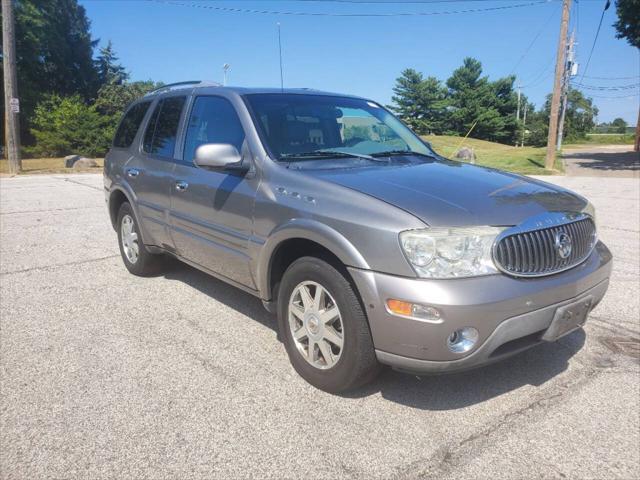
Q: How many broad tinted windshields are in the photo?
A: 1